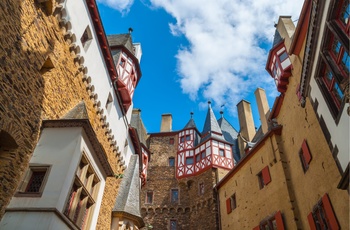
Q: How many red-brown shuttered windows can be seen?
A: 5